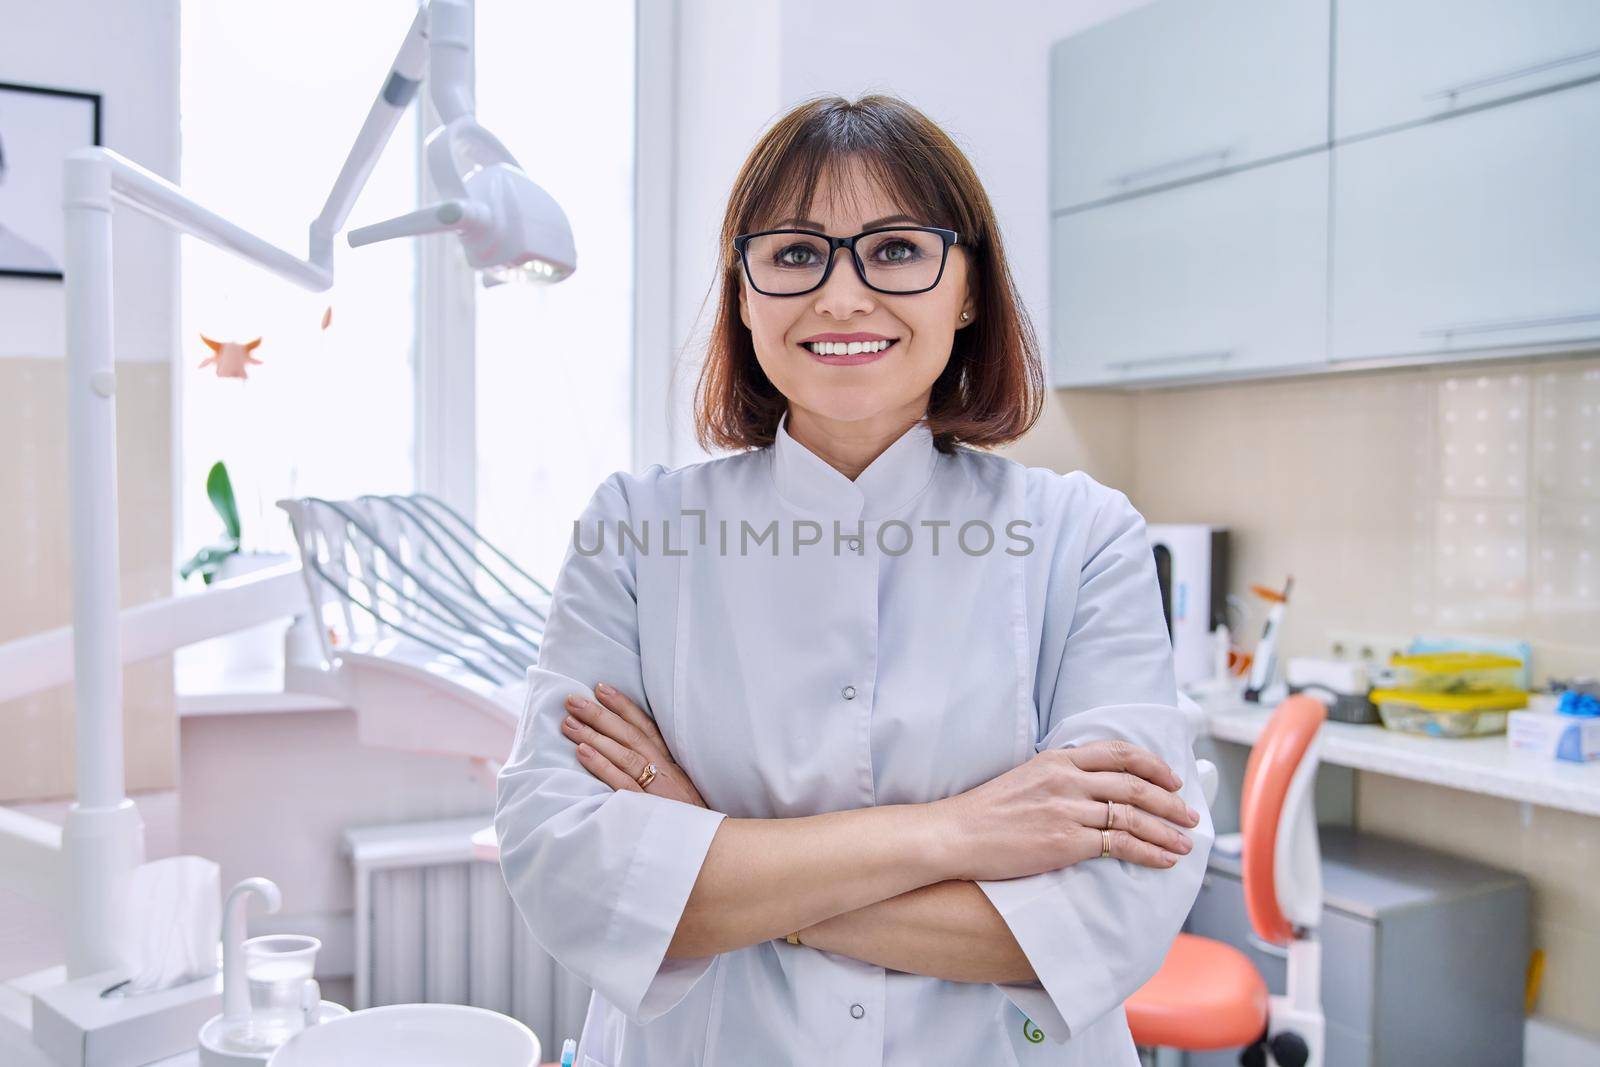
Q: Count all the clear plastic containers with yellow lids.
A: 2